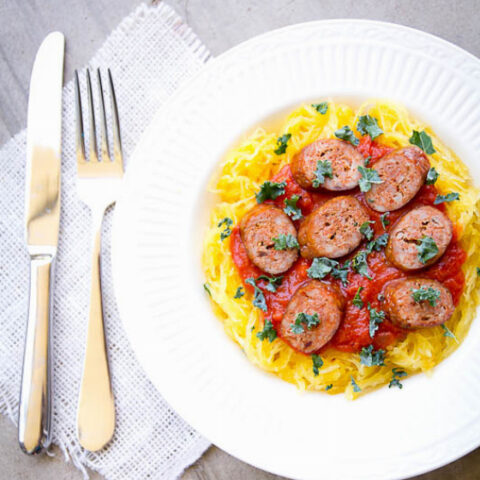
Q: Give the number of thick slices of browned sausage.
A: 7